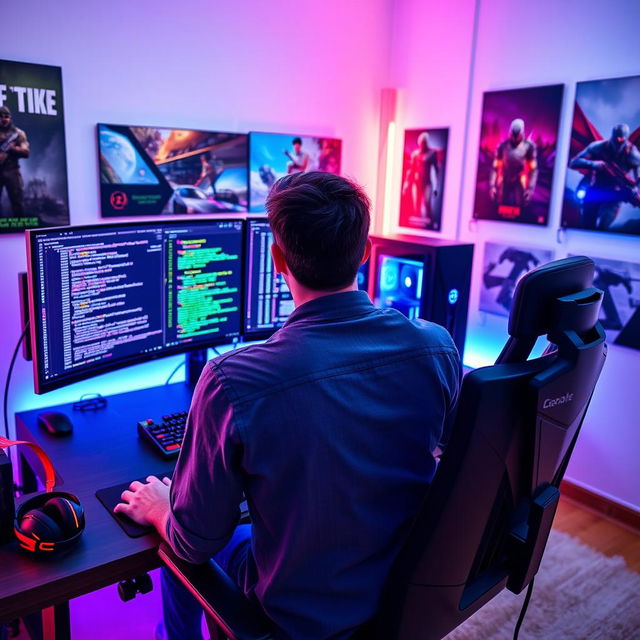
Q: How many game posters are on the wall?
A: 8